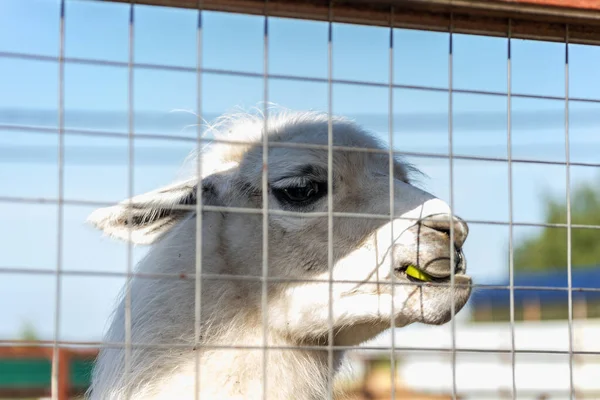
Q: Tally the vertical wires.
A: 9